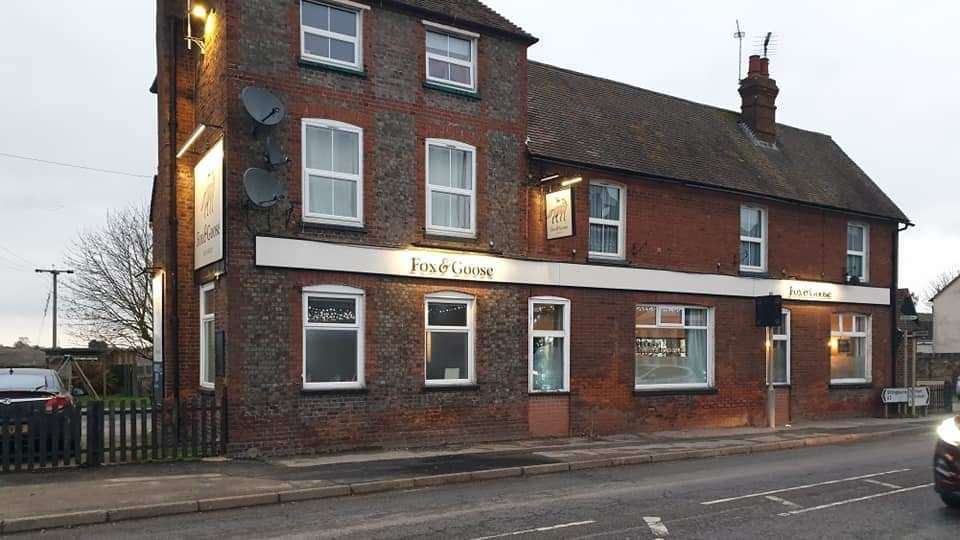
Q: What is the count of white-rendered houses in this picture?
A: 1